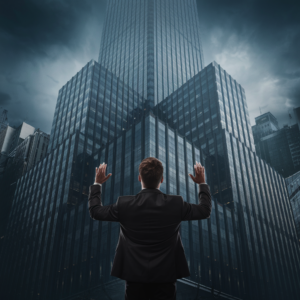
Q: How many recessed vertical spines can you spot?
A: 1